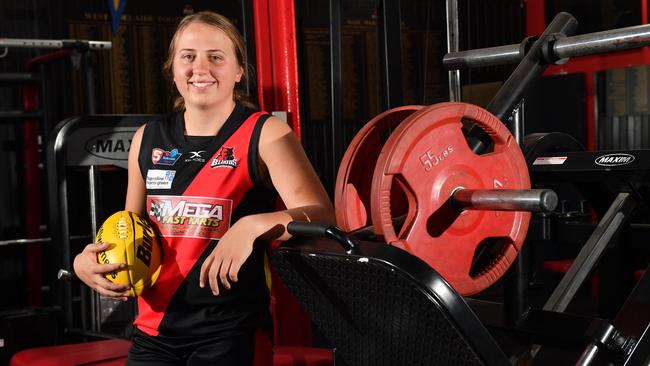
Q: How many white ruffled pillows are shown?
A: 0